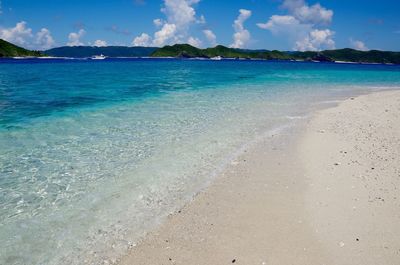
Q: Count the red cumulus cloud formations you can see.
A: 0